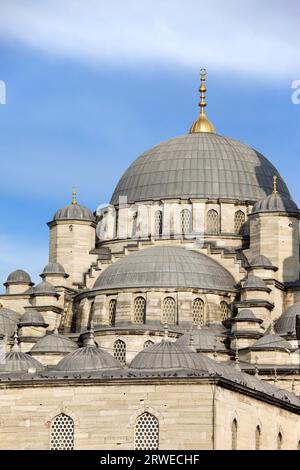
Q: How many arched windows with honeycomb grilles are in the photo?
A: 13